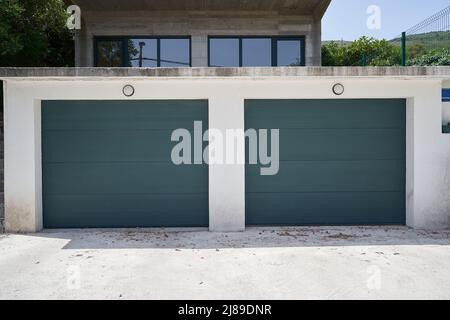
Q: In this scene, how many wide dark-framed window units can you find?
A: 2